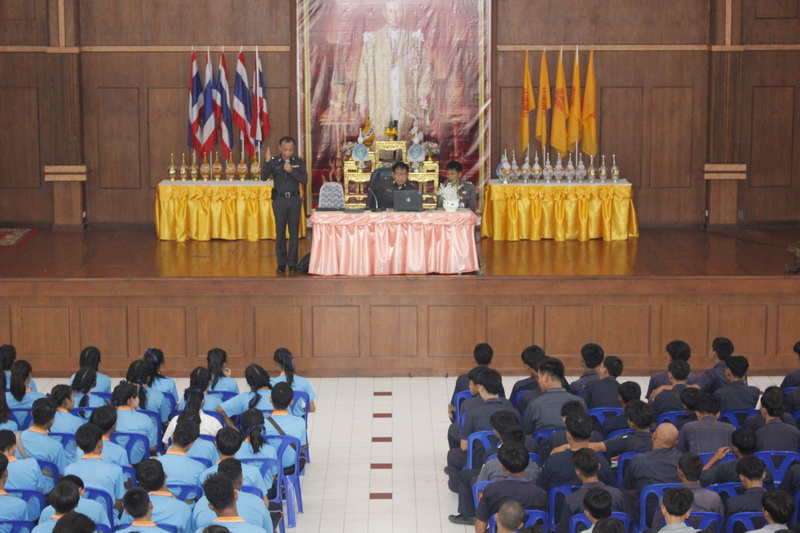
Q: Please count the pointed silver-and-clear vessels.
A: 11